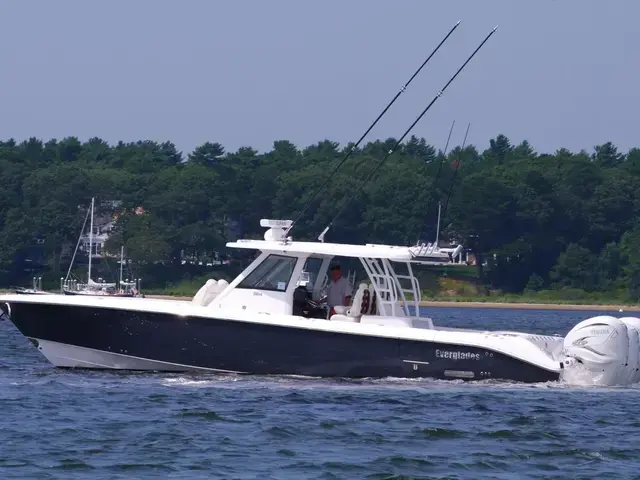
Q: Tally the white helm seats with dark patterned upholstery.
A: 2